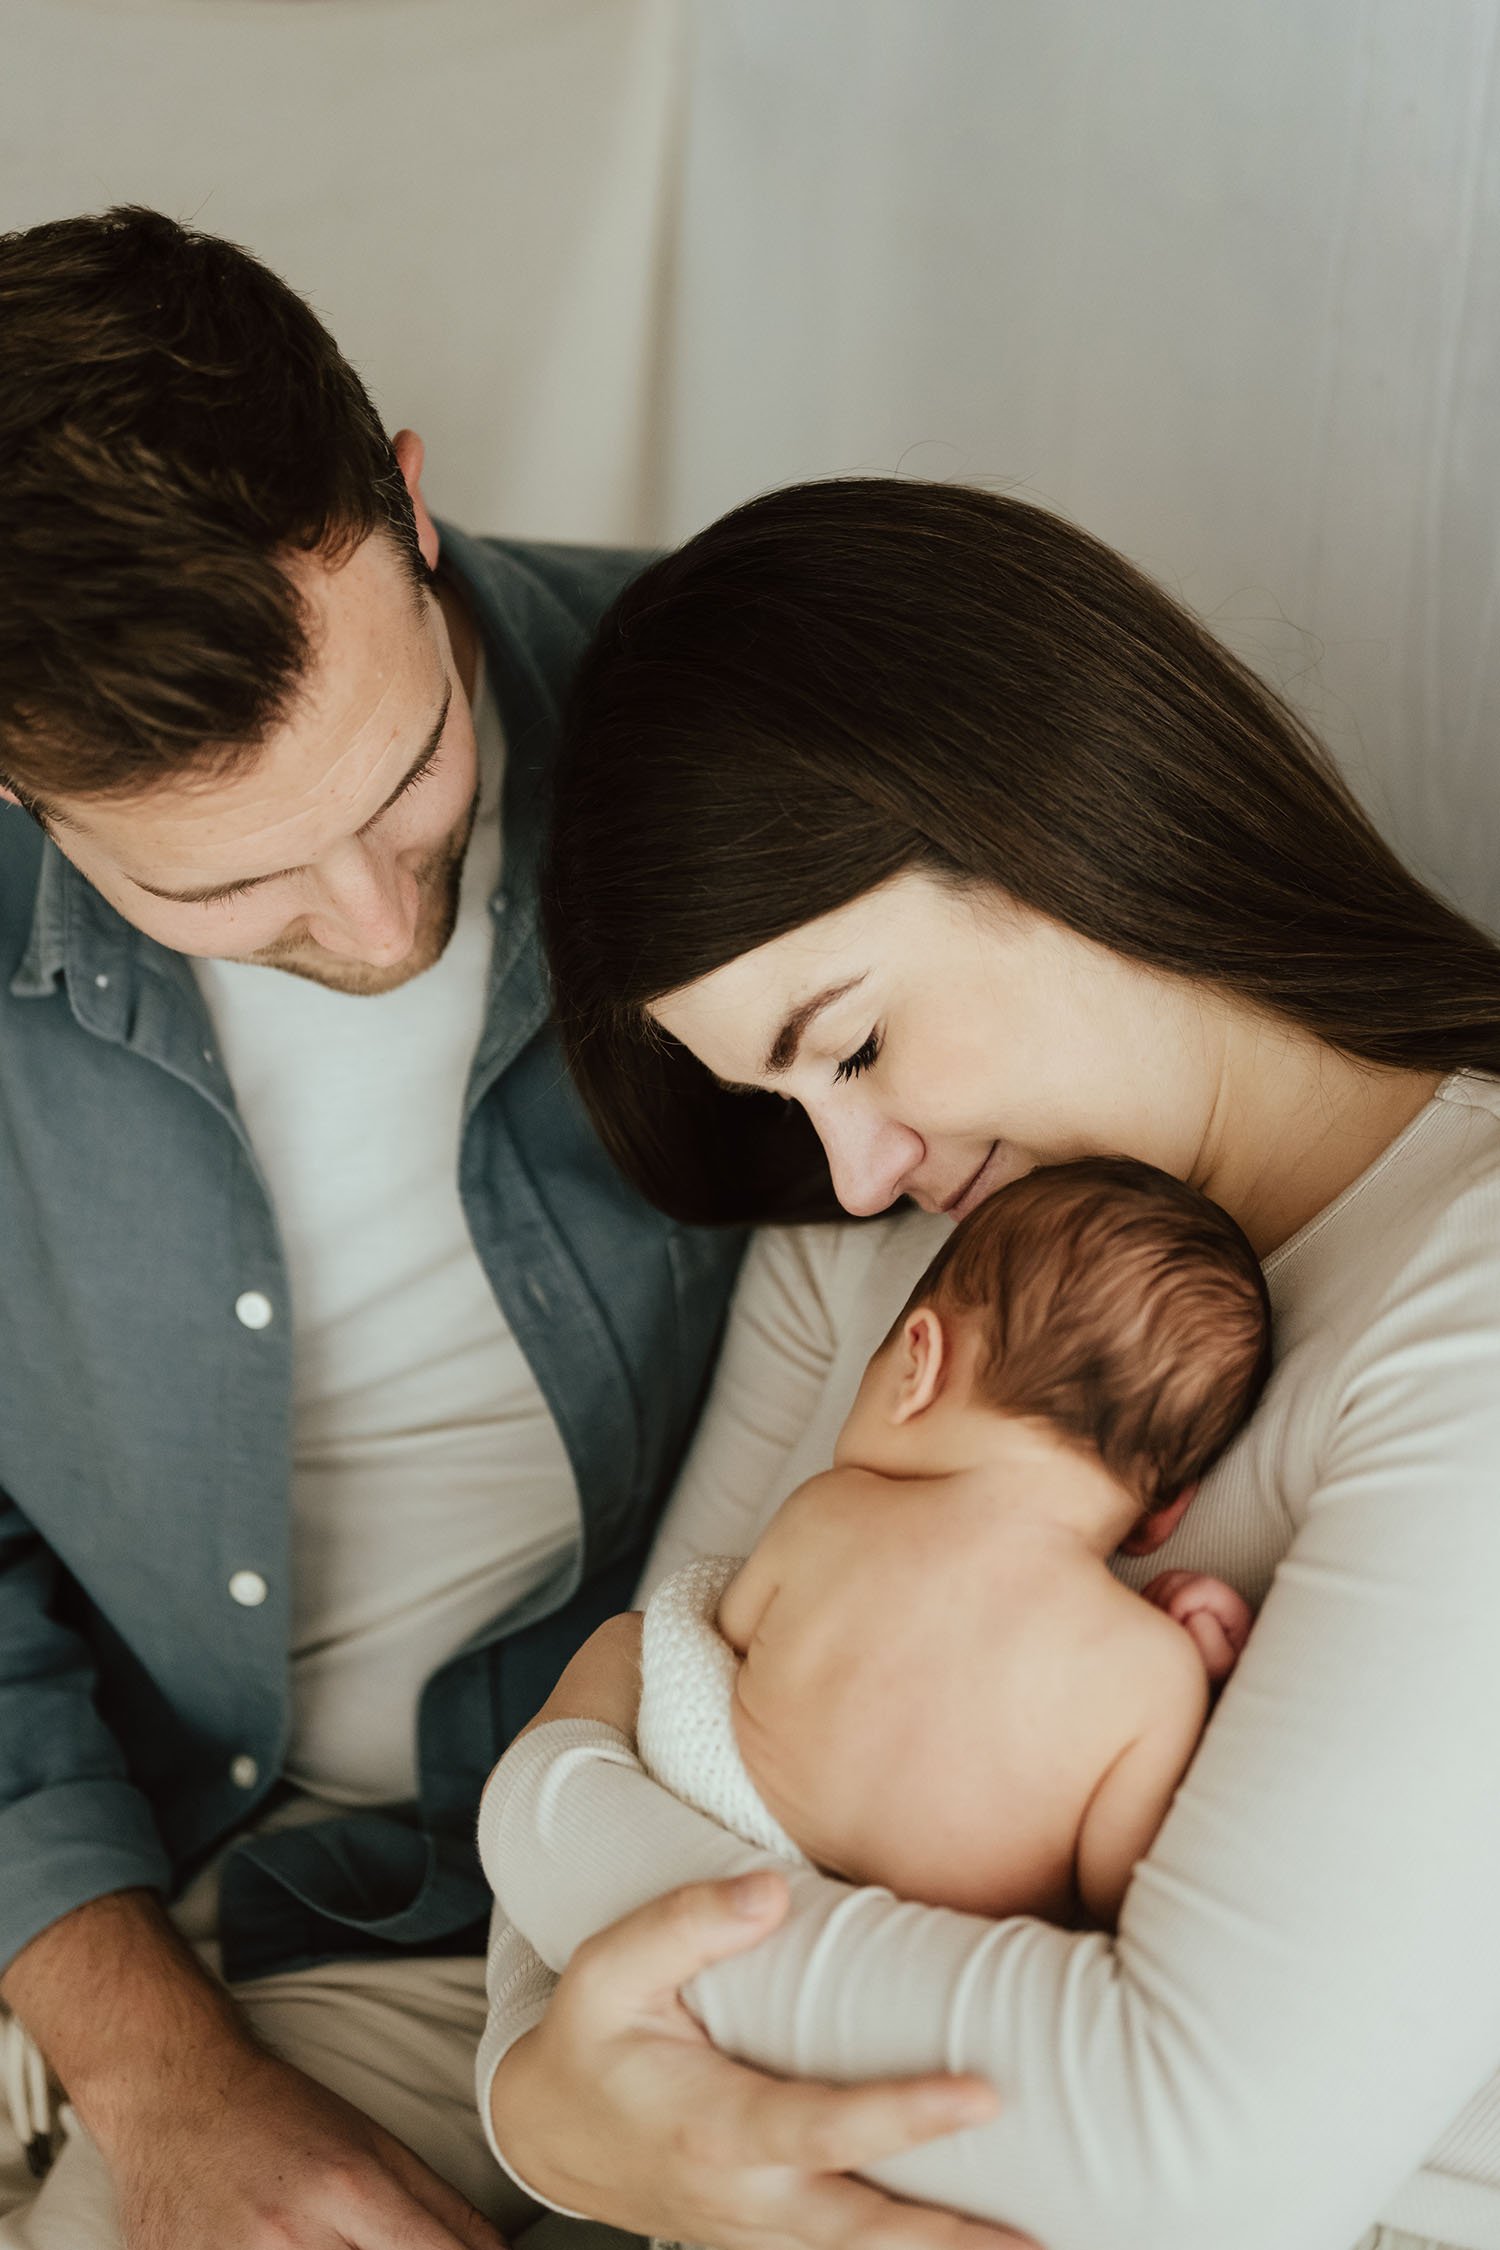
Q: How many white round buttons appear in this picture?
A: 3